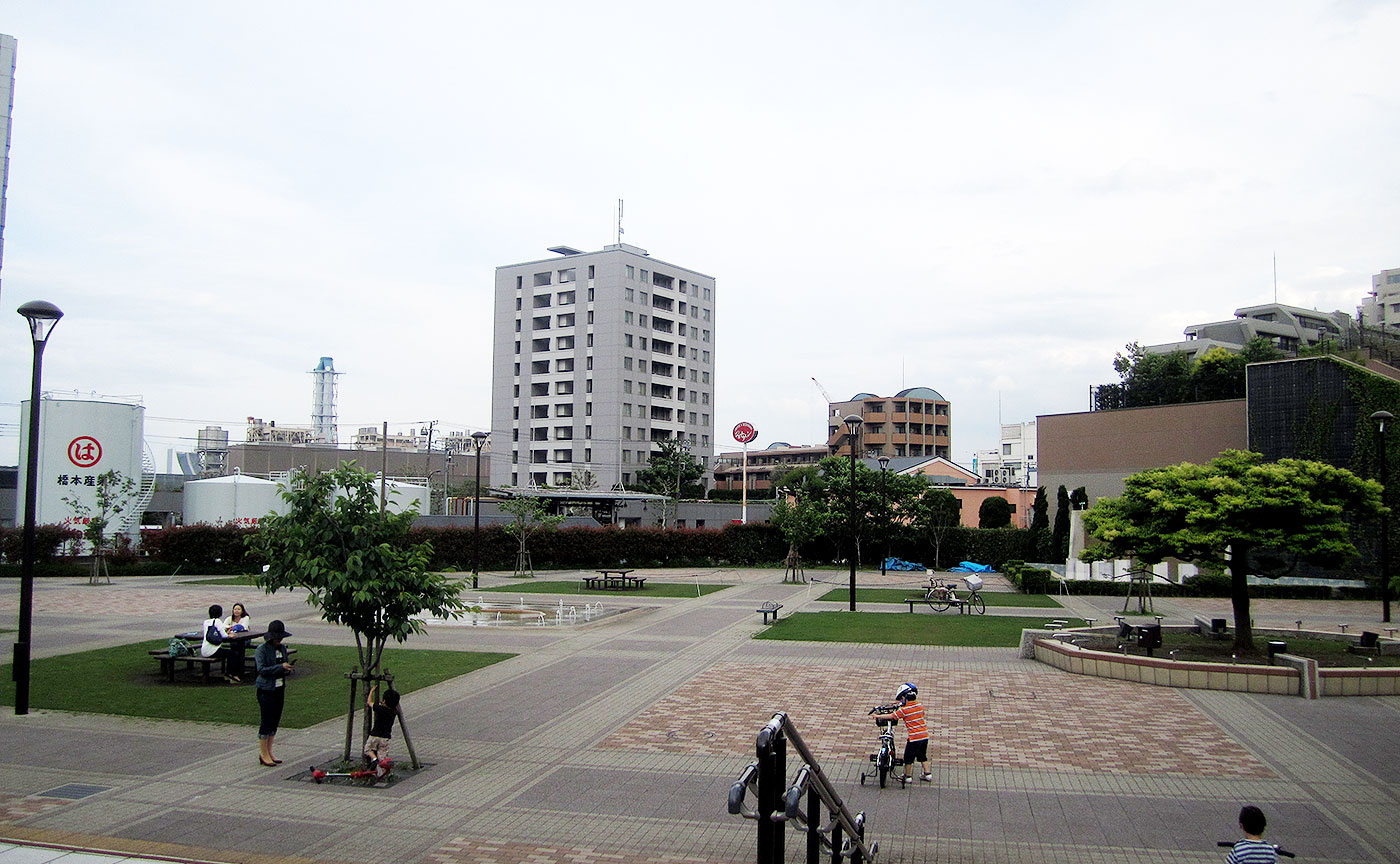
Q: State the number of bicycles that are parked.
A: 1